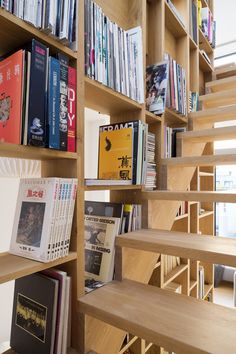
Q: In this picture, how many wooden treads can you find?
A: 9